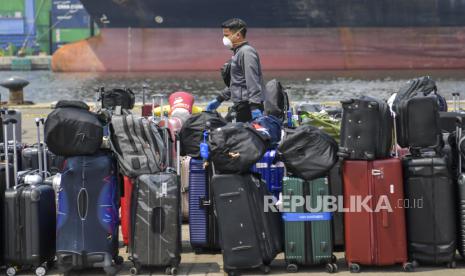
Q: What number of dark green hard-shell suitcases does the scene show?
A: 1